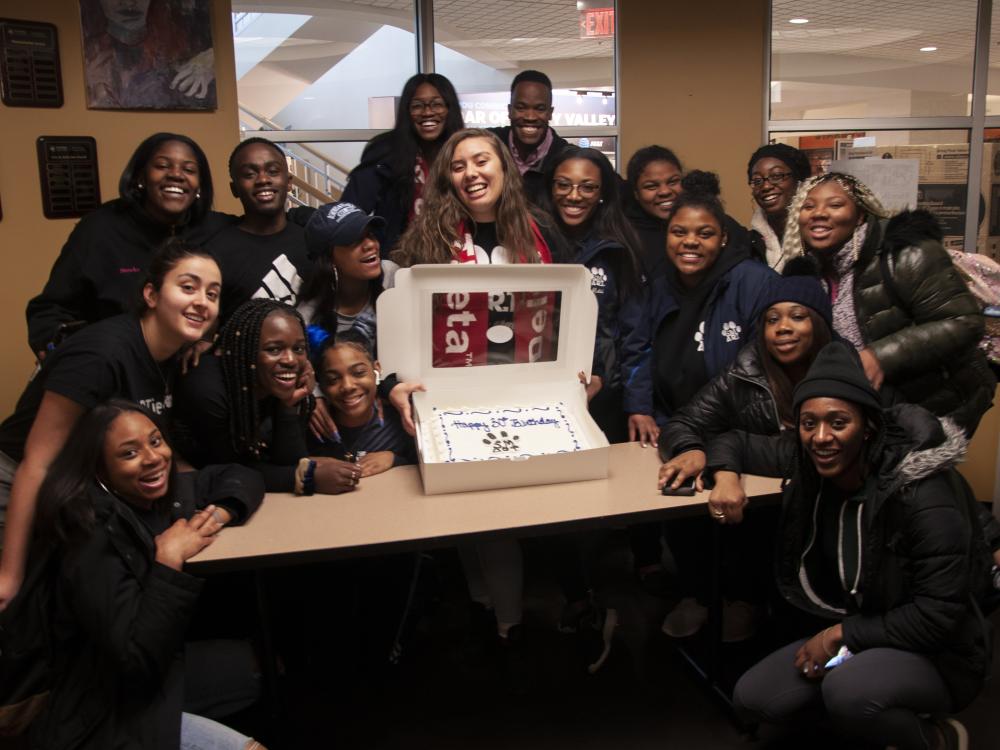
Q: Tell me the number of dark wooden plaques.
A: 2